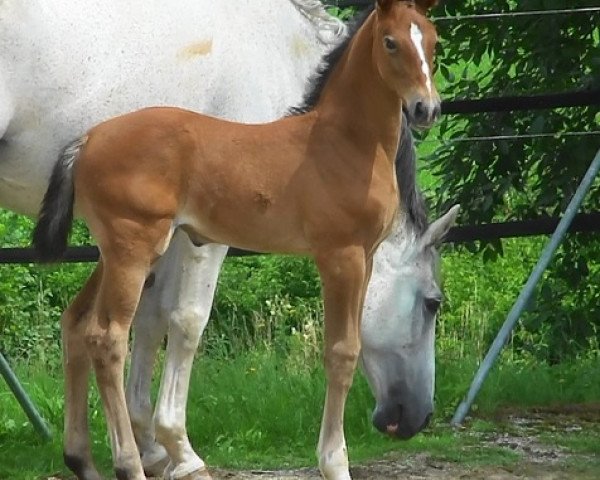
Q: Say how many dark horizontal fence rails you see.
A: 2